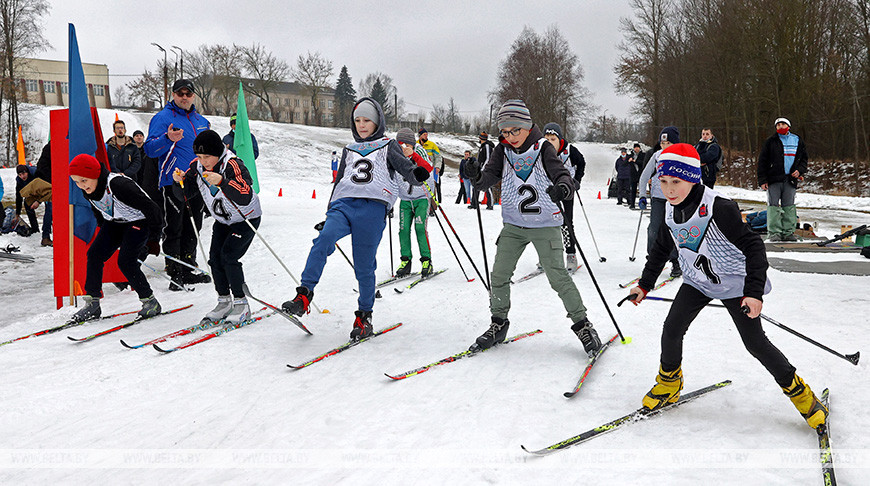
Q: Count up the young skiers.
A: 8